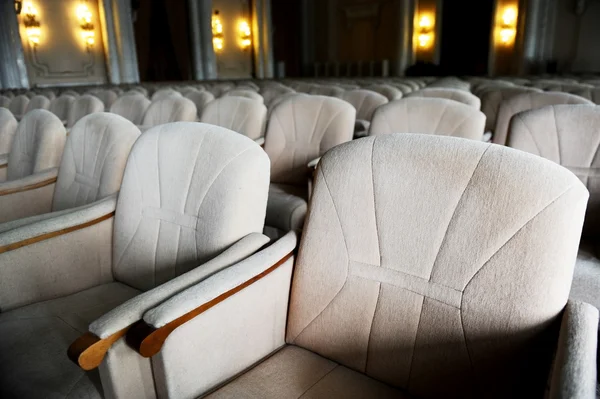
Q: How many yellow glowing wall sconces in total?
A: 6